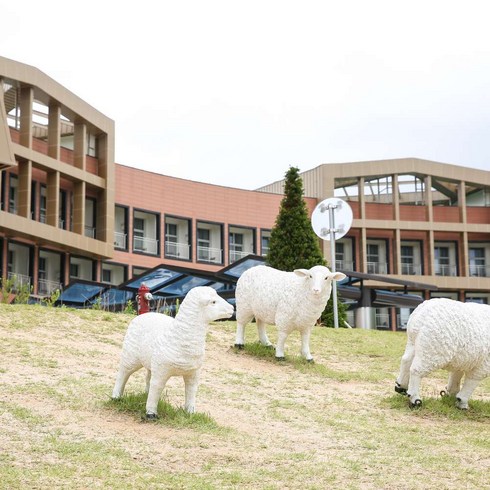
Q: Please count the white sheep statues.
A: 3